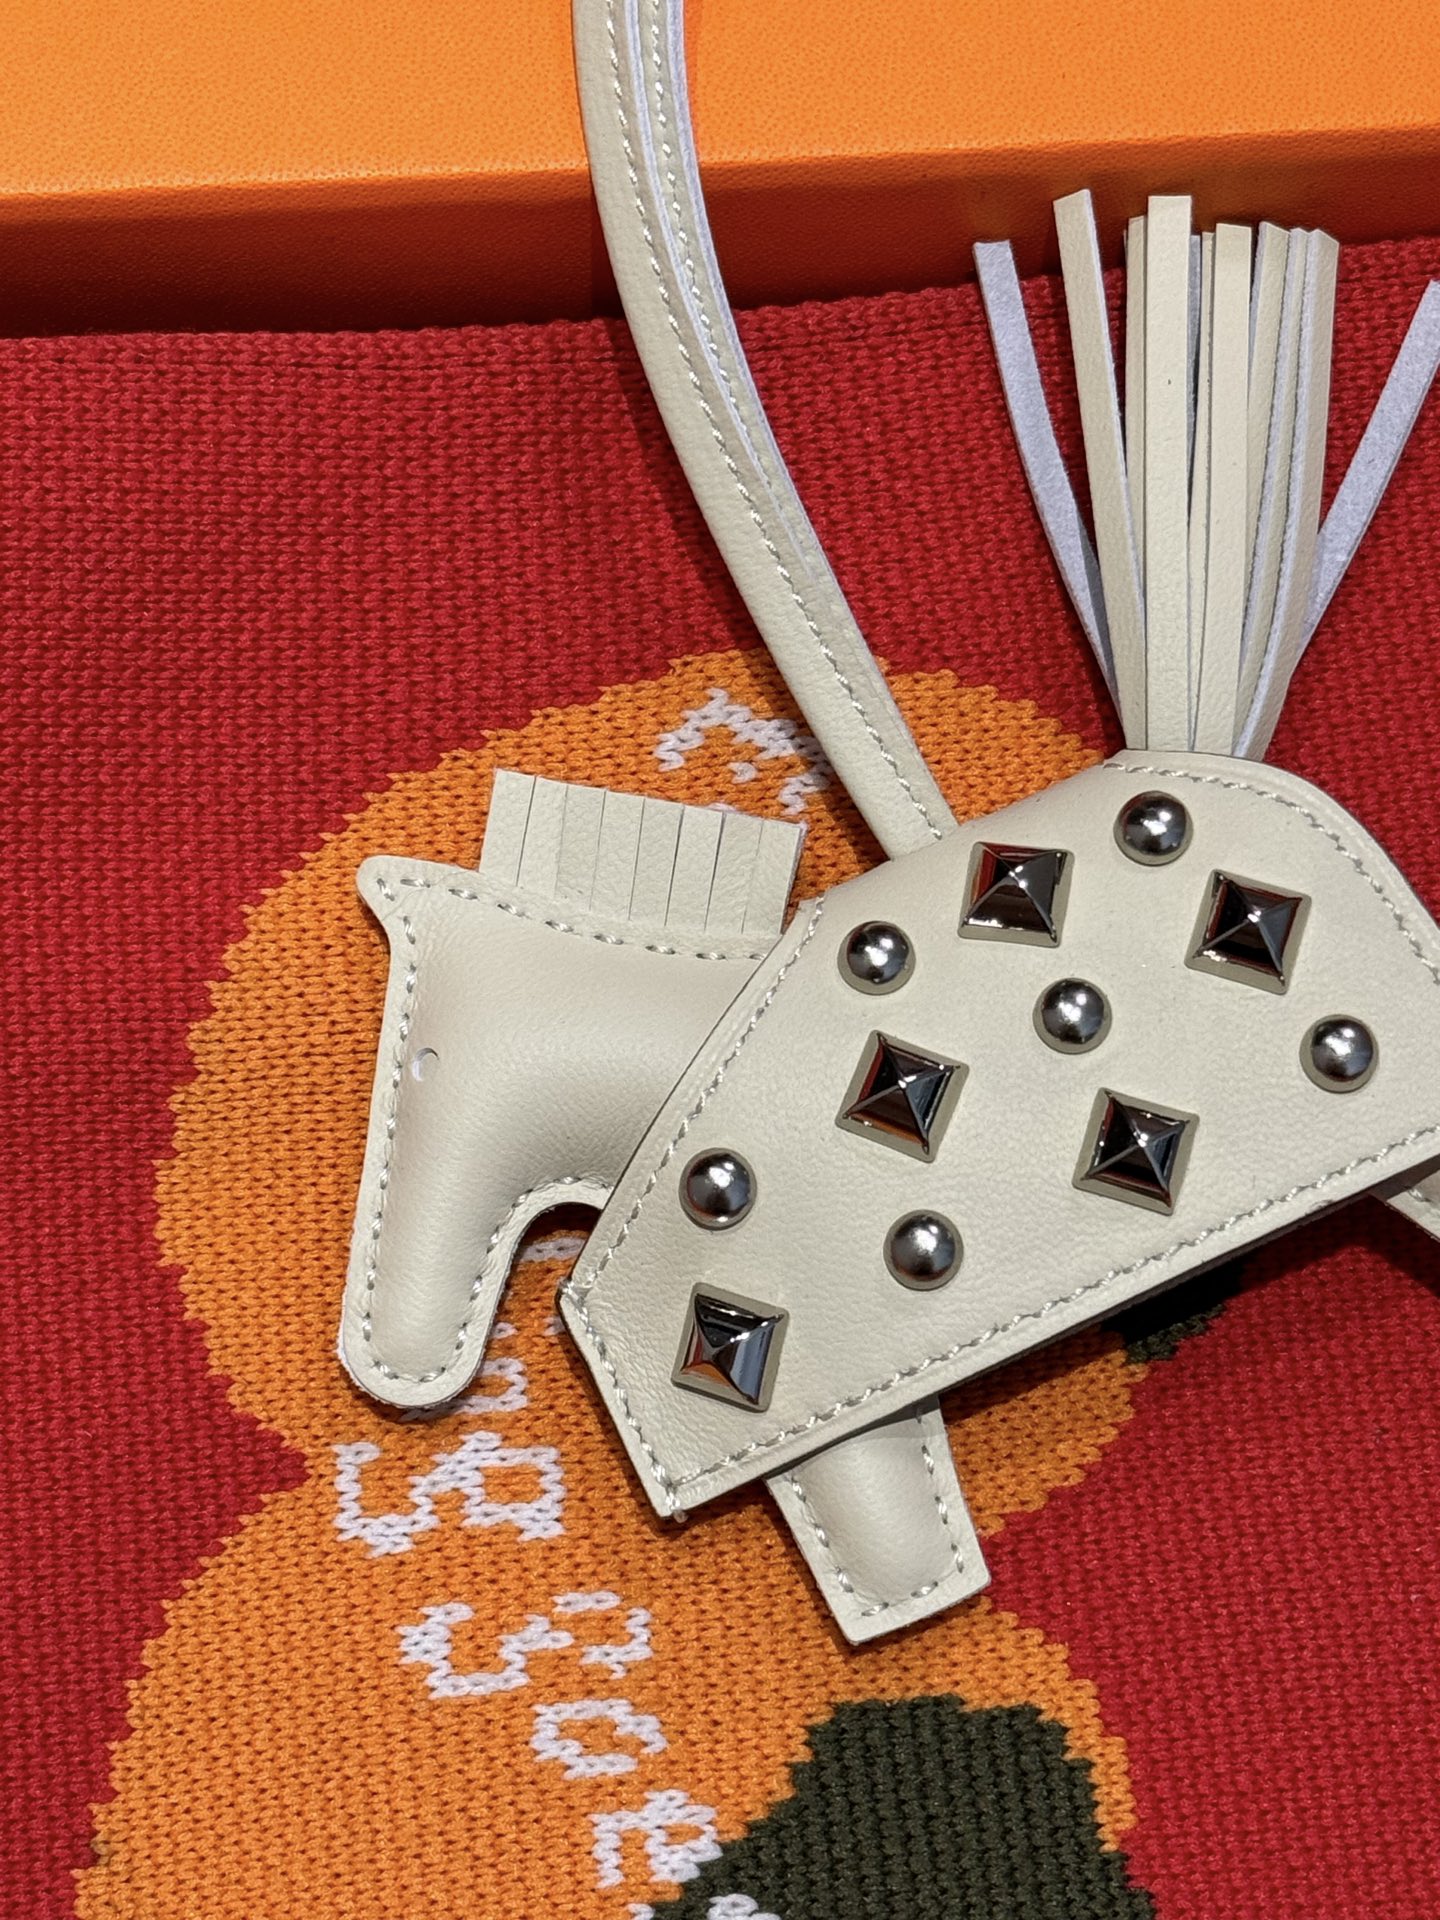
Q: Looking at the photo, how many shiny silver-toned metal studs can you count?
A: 11